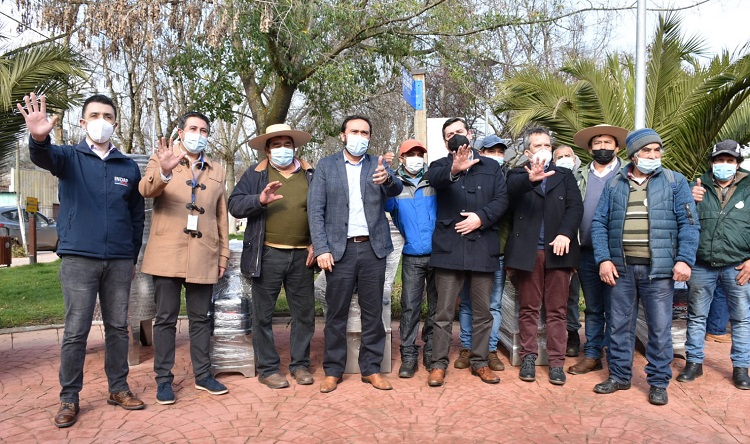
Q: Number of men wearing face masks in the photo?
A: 12